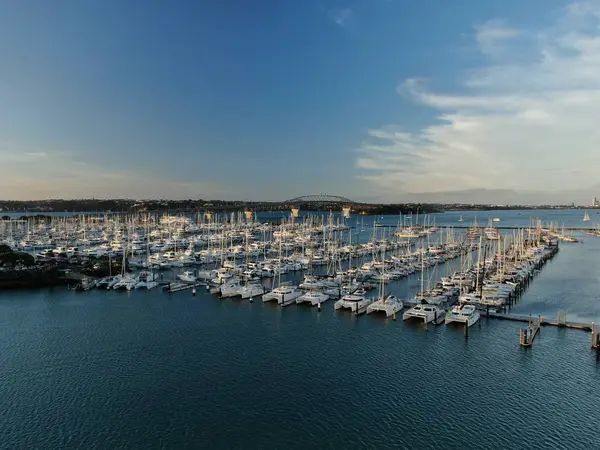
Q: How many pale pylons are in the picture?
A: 4